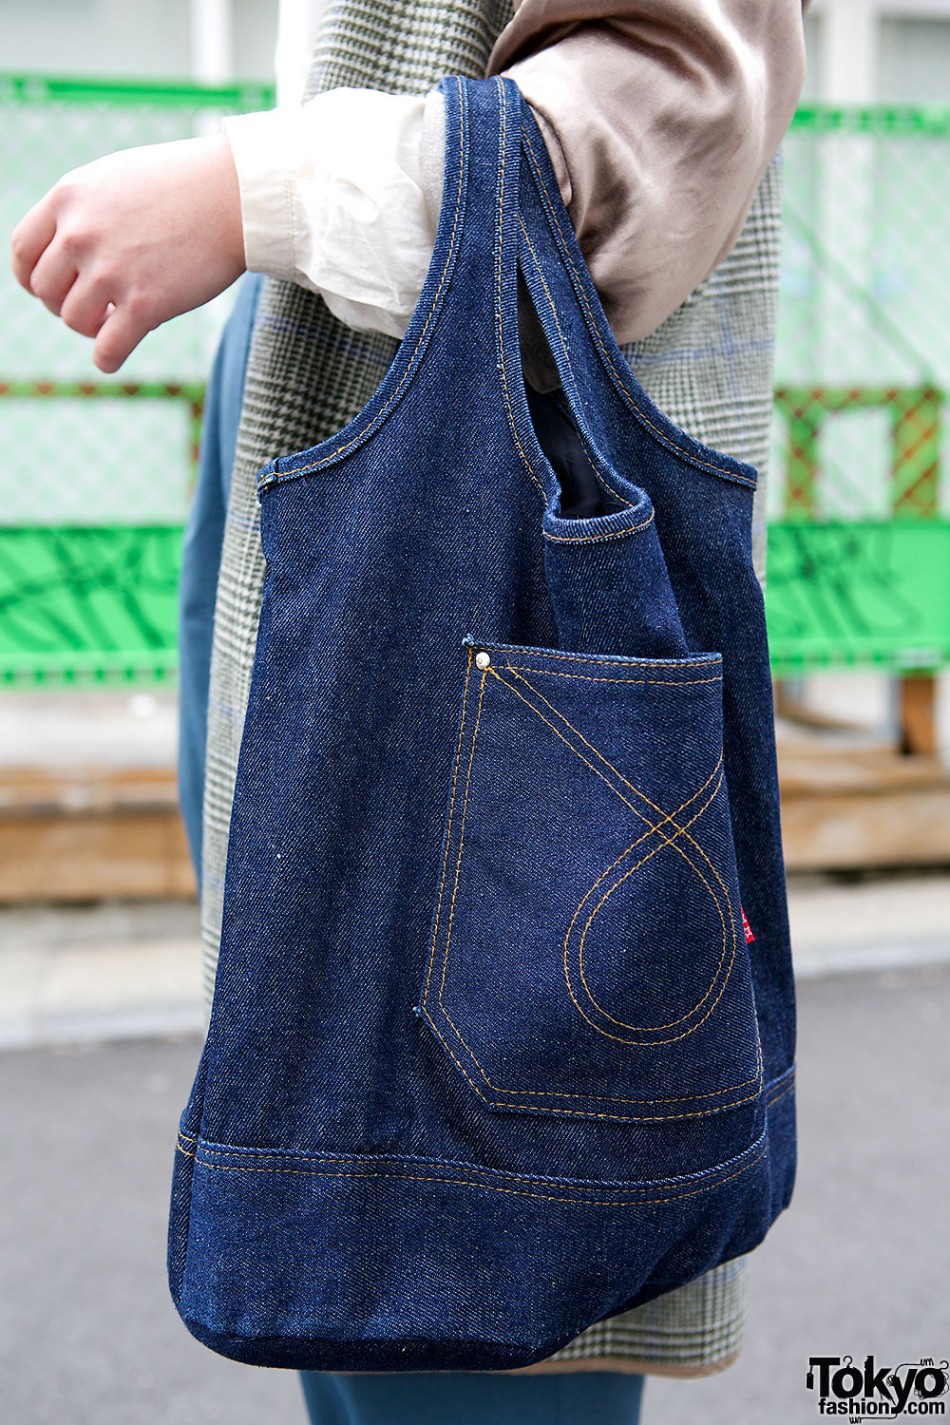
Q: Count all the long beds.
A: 0